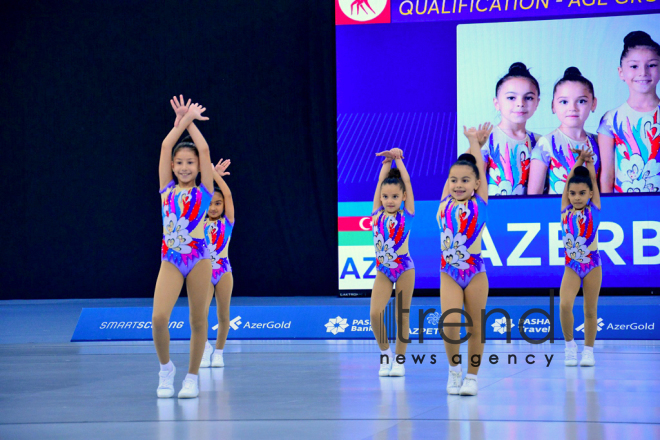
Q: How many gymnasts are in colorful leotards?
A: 5